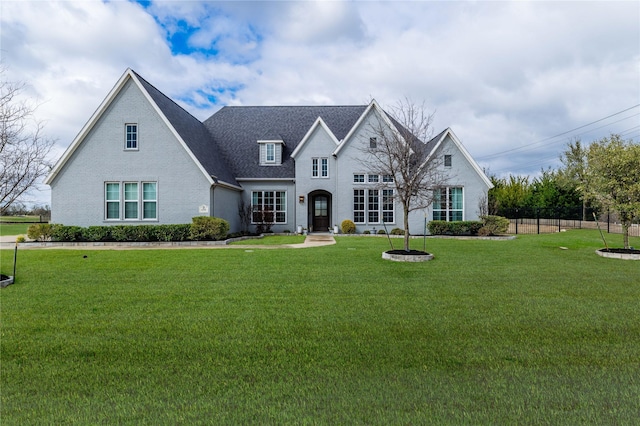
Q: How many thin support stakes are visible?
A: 4